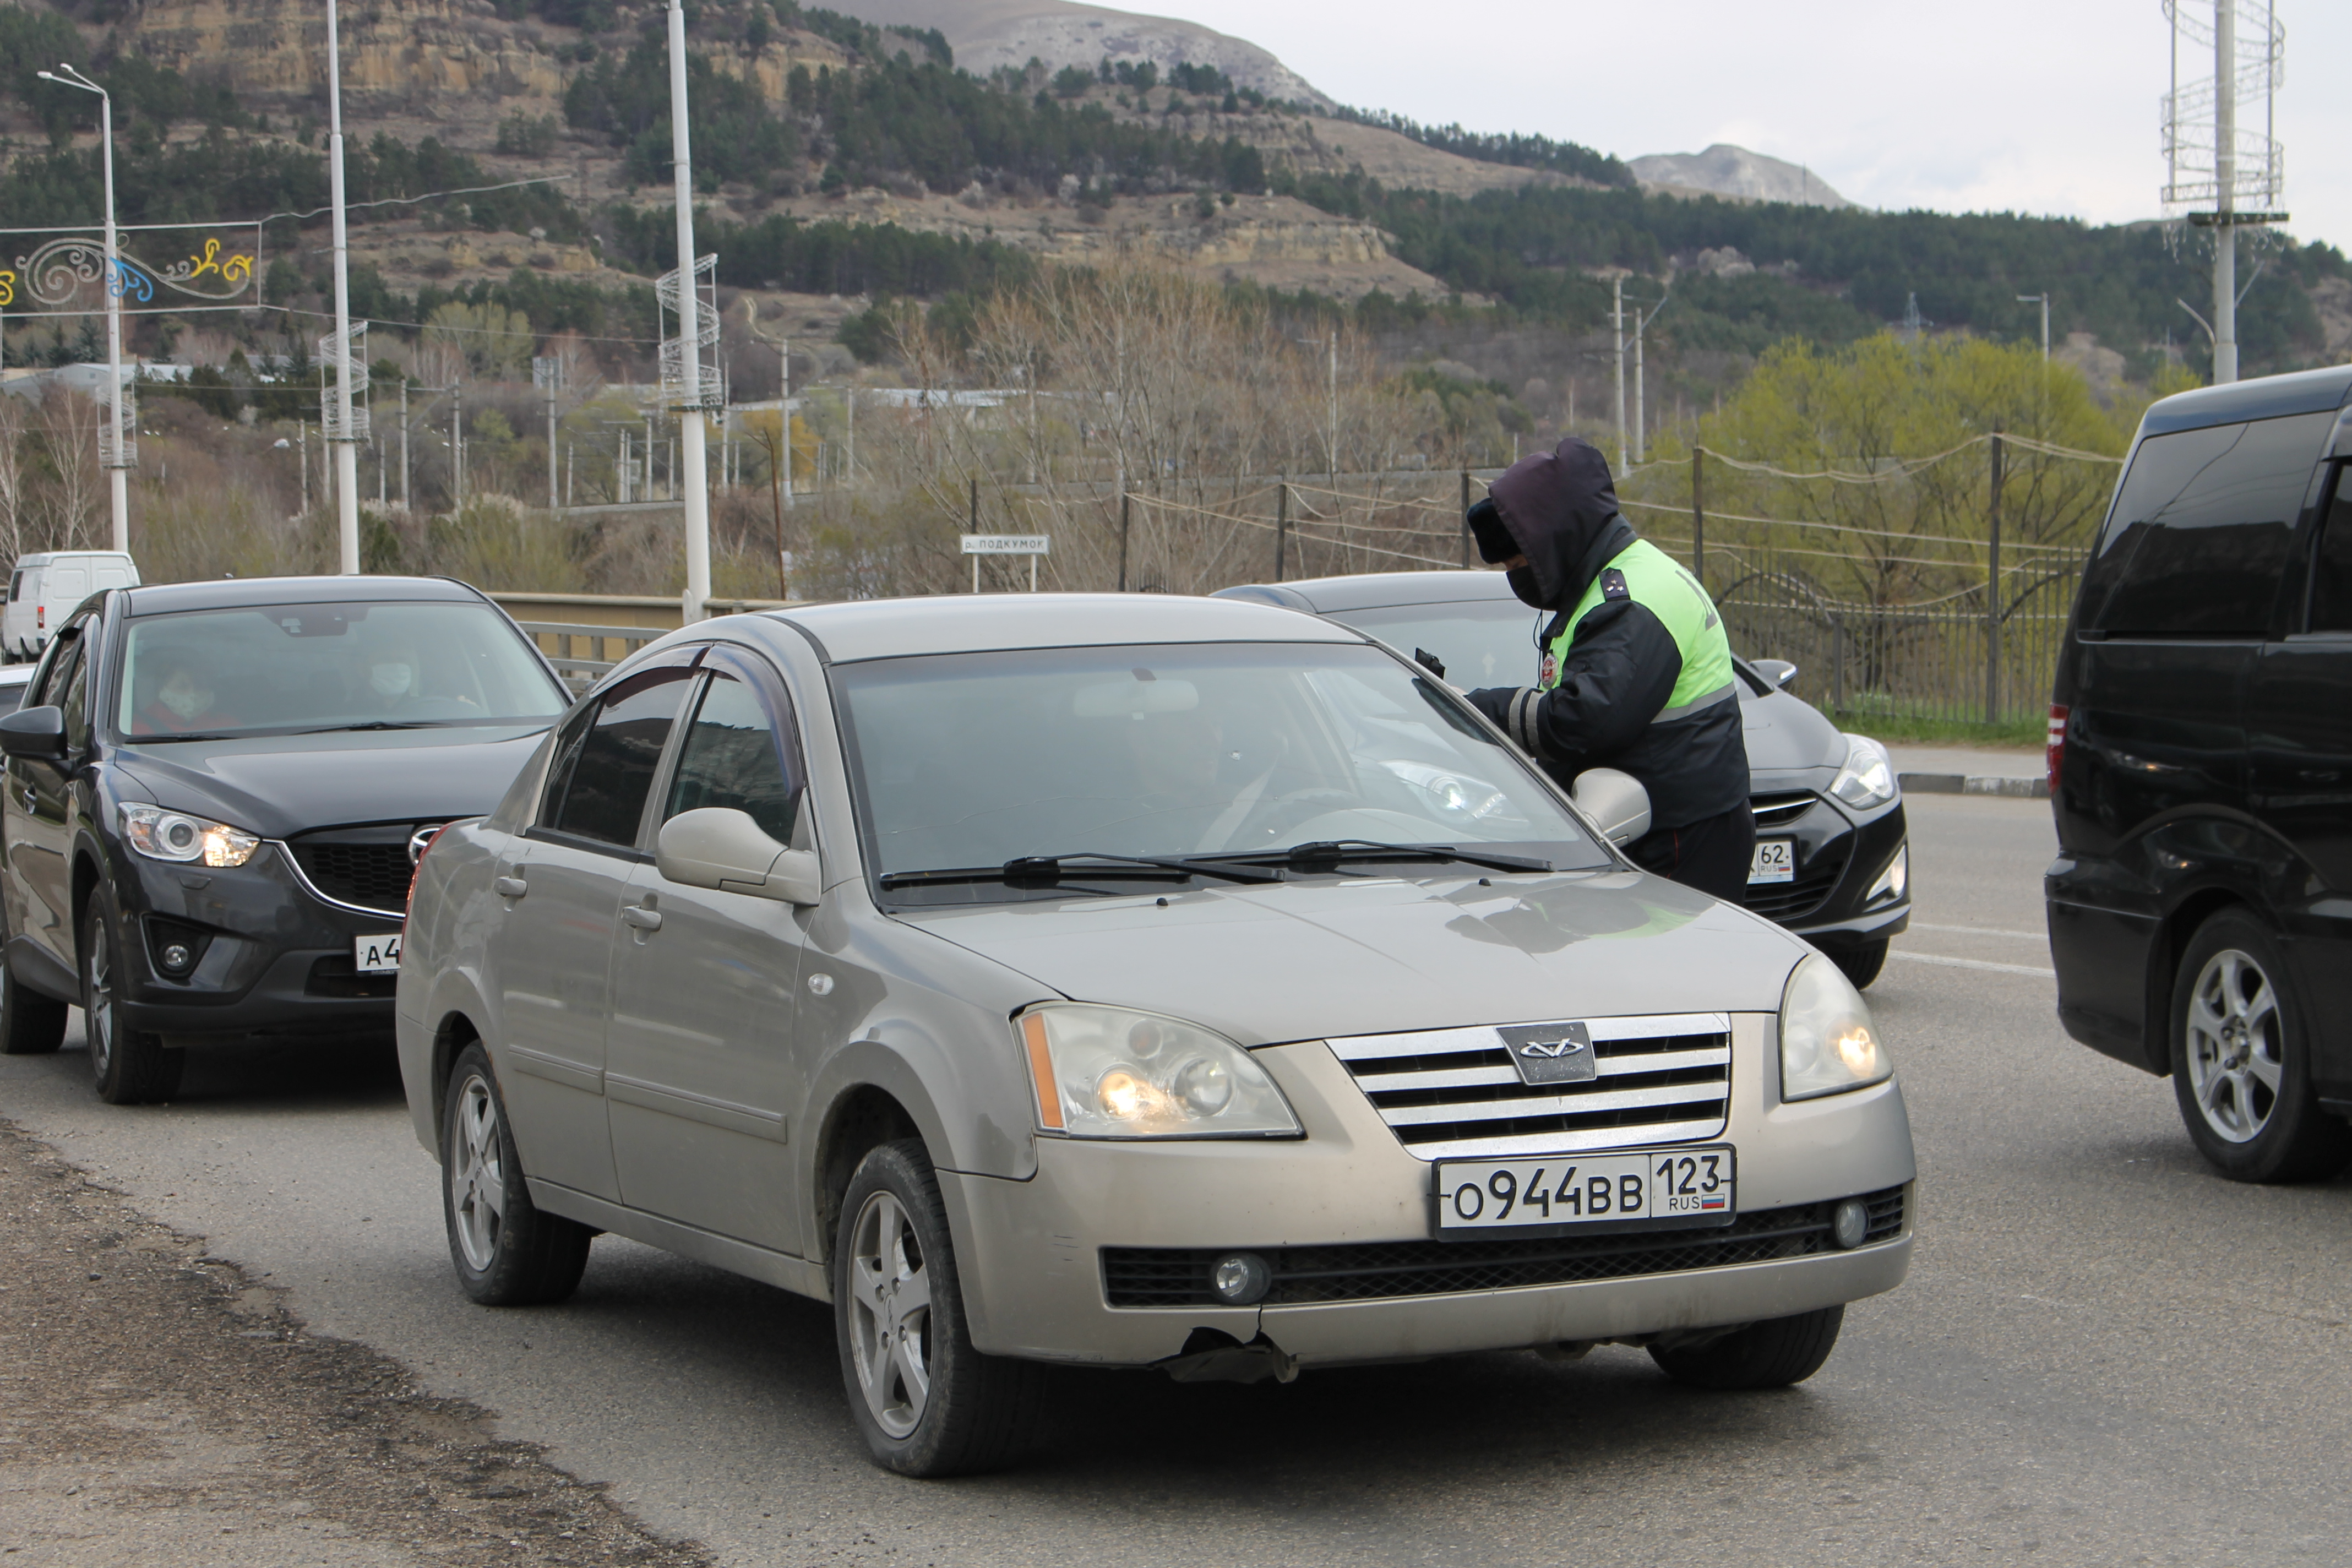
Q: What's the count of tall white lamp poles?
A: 4